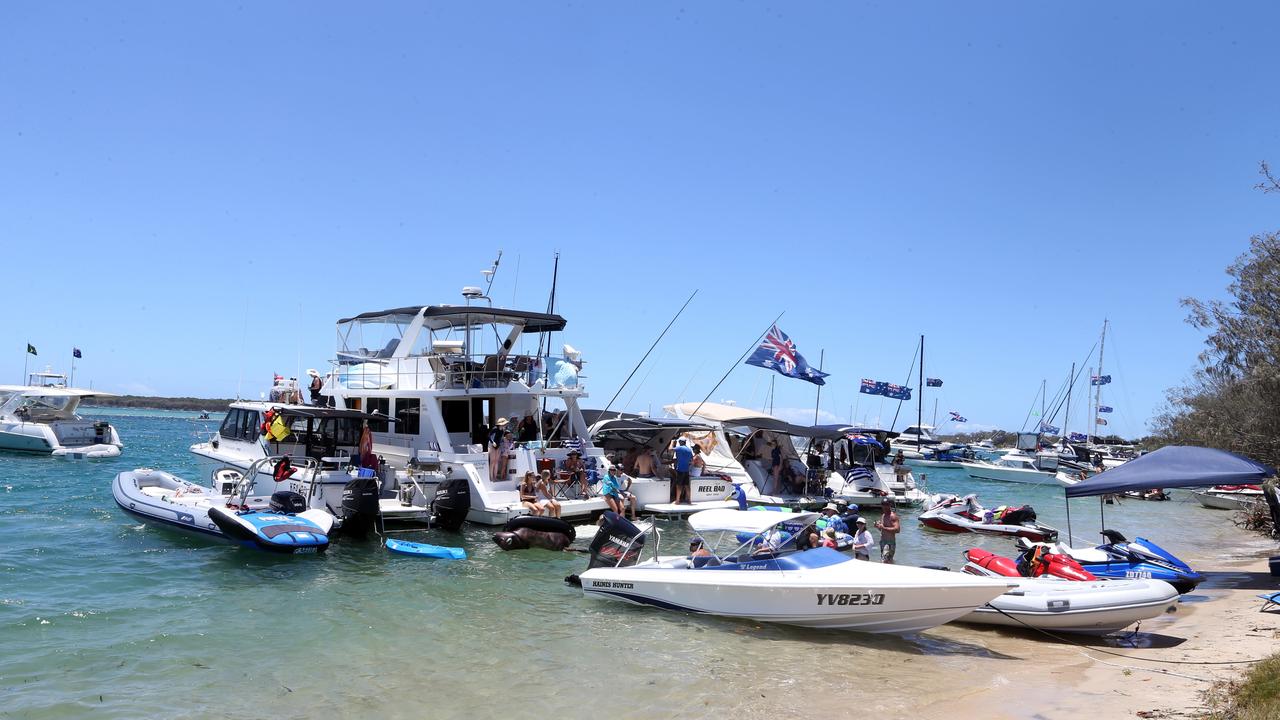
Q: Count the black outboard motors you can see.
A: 4